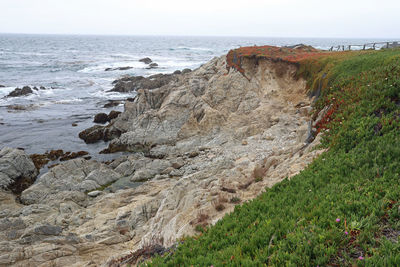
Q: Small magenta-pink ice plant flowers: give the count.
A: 3